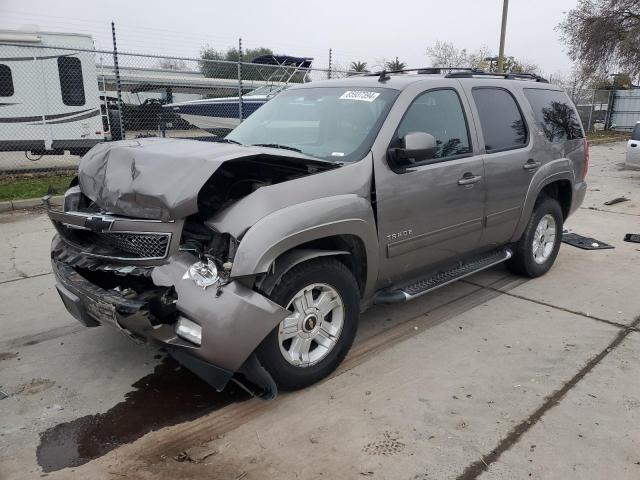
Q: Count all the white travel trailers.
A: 1